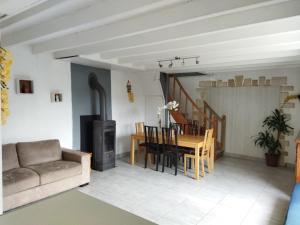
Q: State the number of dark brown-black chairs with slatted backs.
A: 4